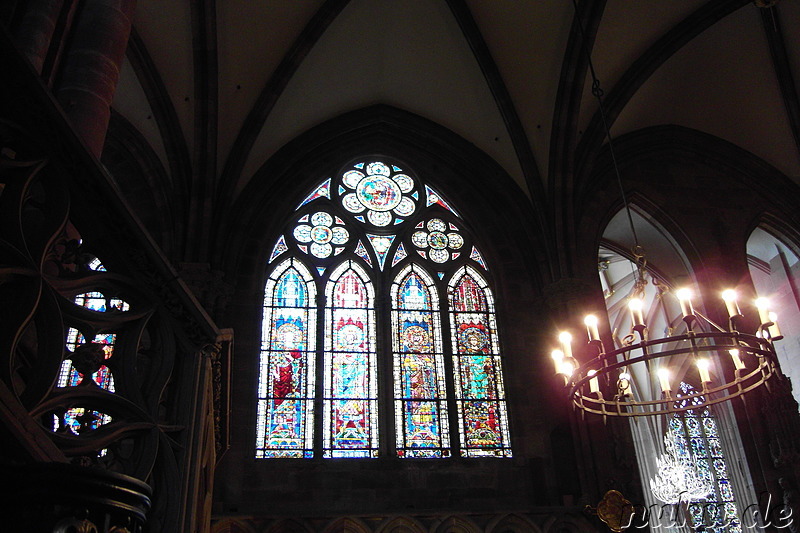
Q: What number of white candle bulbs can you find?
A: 15